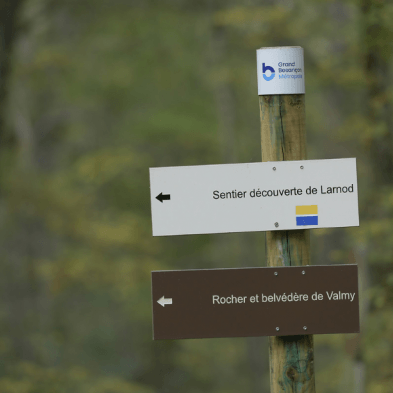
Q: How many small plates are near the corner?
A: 2